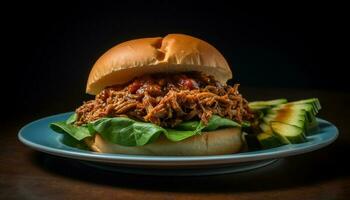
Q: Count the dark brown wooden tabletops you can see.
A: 1